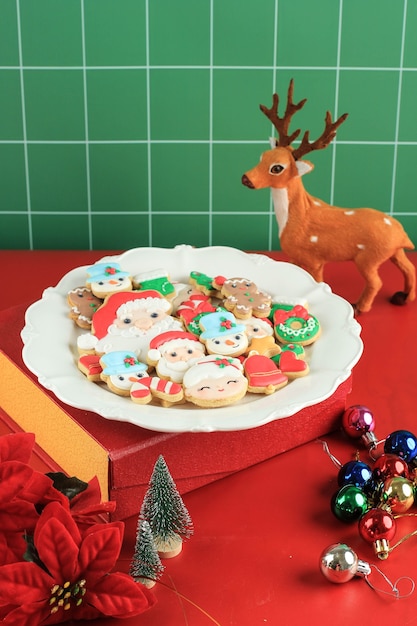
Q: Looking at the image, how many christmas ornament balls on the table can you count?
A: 8